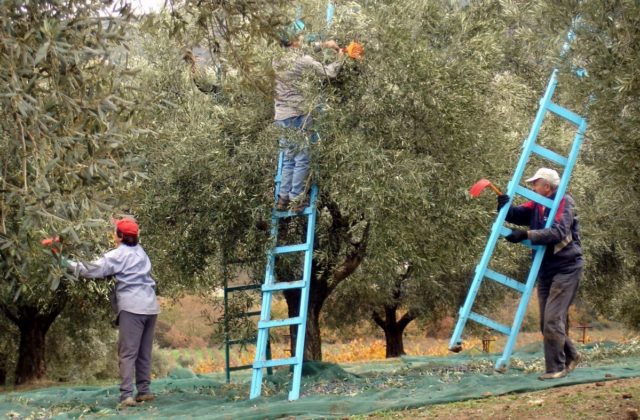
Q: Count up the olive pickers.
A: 3